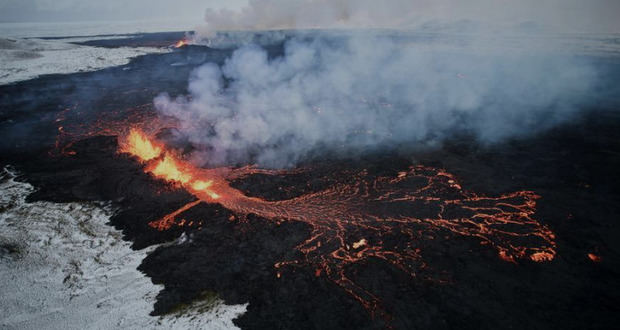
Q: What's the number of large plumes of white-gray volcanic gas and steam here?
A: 2